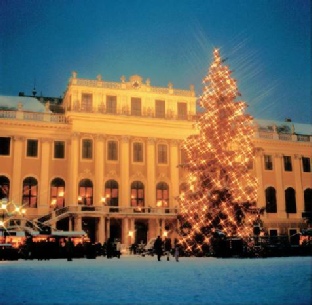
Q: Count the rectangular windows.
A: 15